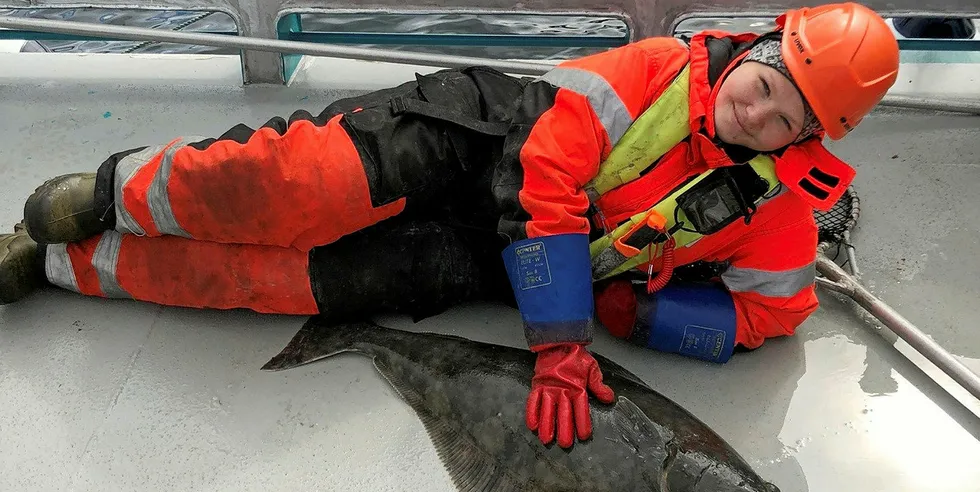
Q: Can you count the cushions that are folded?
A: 0